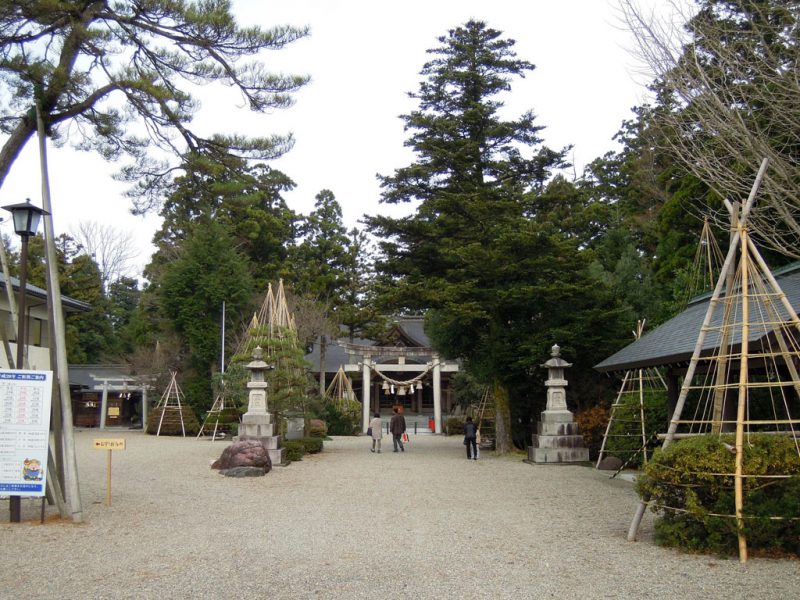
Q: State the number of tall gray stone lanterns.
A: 2